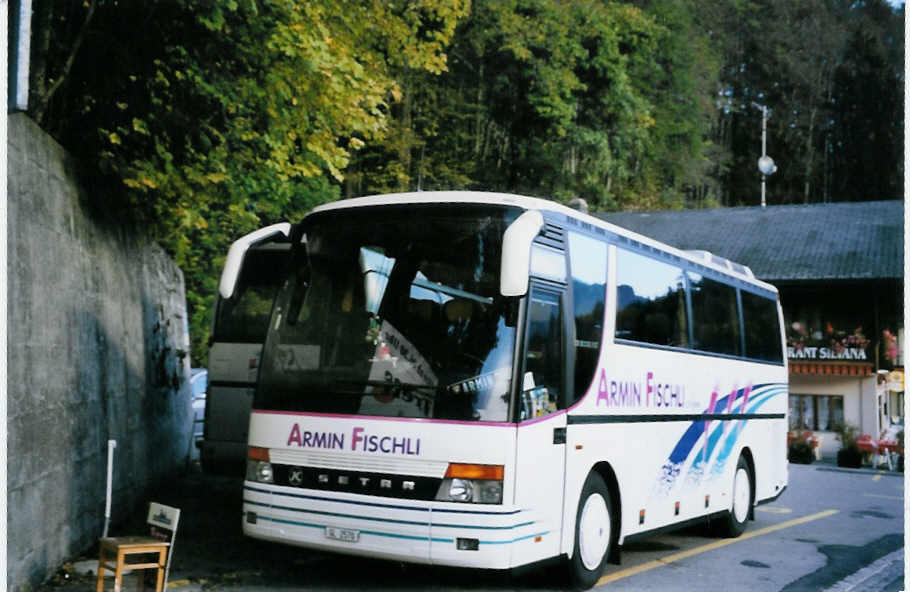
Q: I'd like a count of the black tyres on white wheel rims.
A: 2